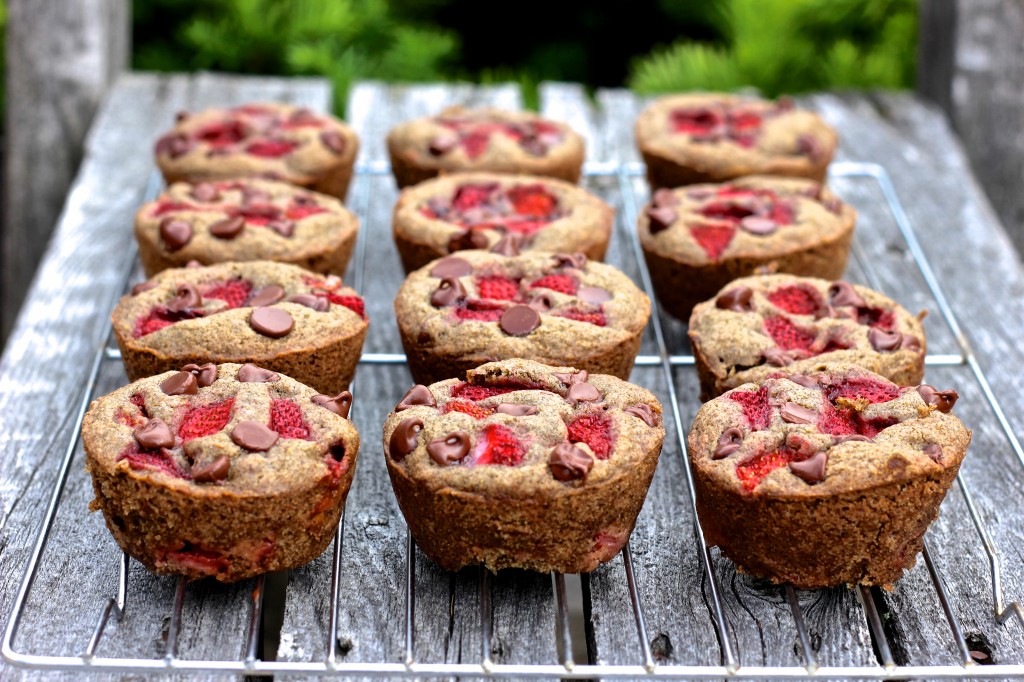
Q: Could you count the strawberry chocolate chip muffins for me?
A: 12